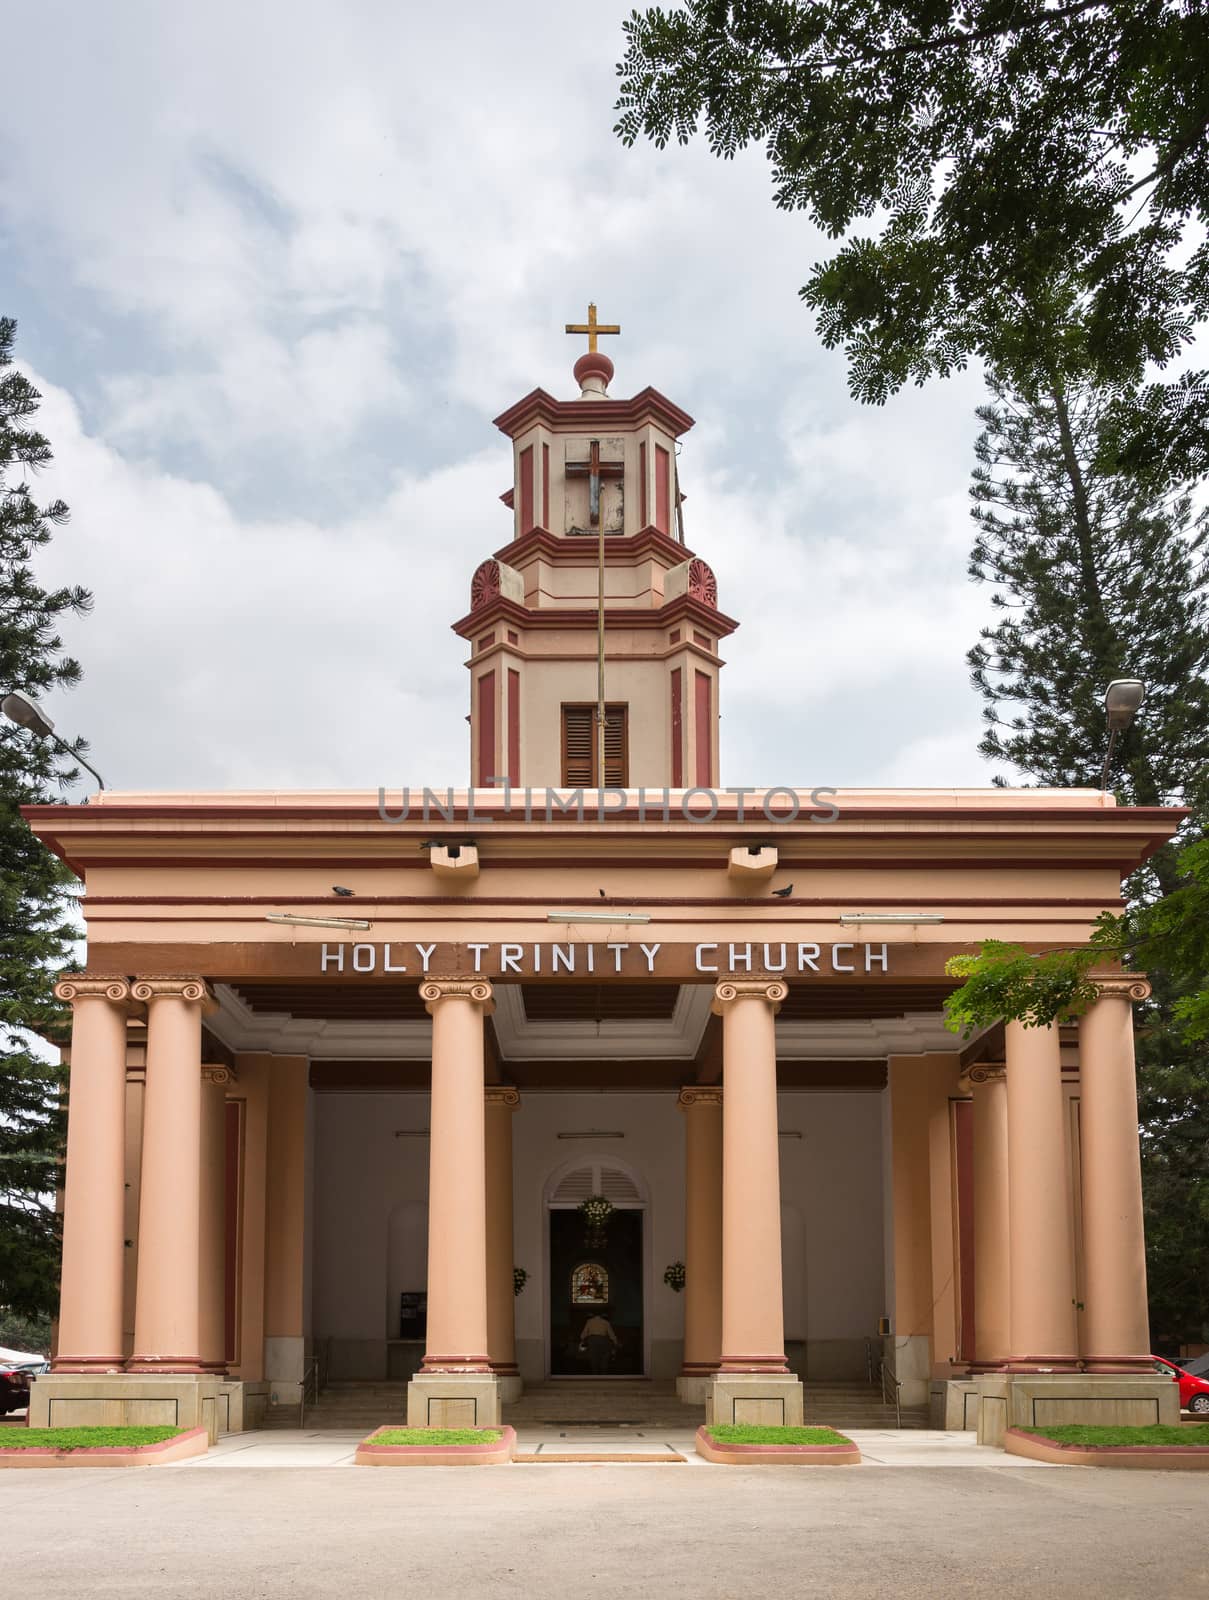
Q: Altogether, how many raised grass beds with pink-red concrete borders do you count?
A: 4